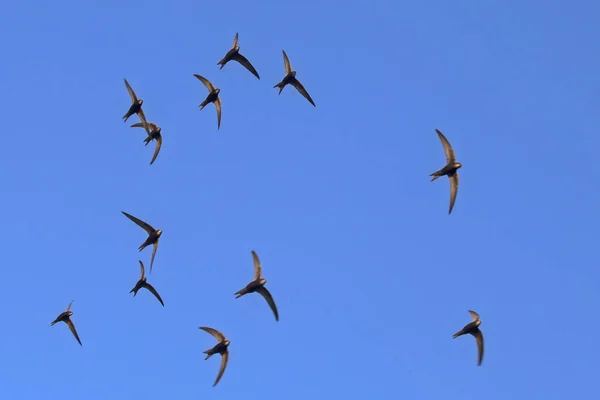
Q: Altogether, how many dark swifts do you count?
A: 12